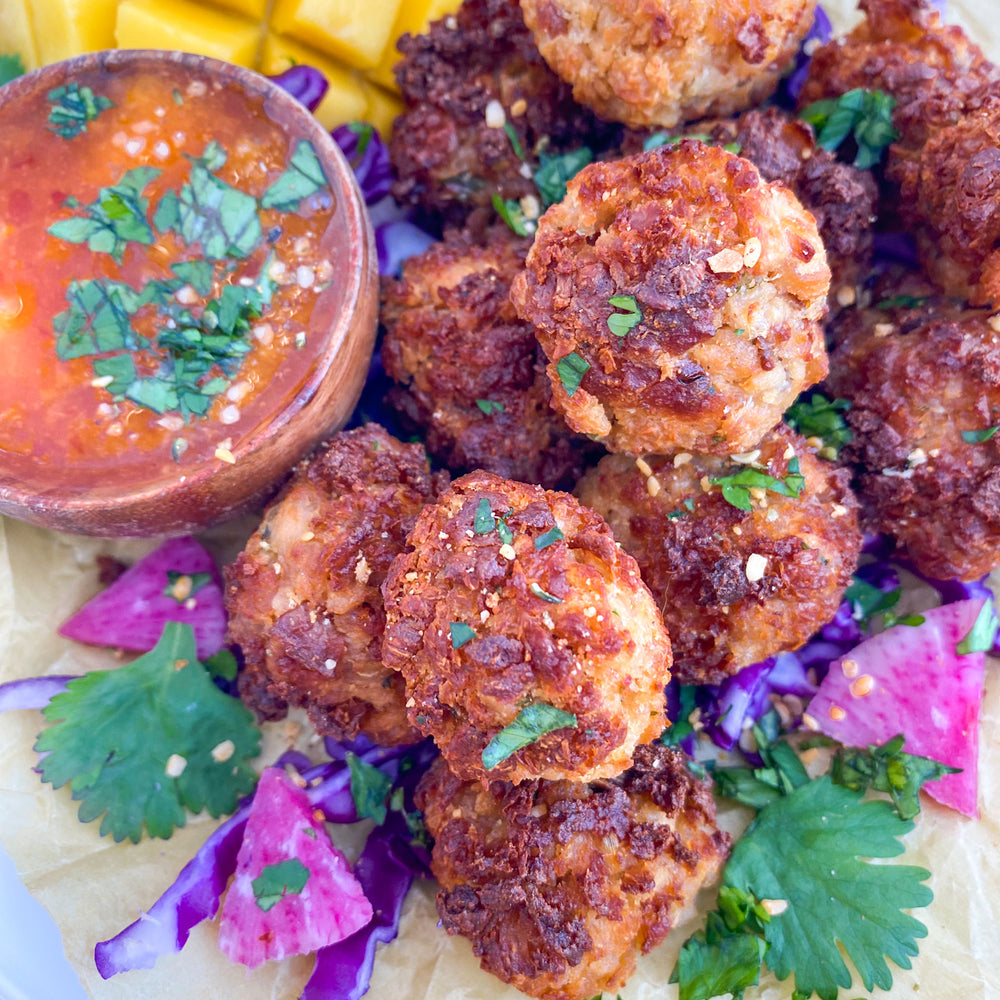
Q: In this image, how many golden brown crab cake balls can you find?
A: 12